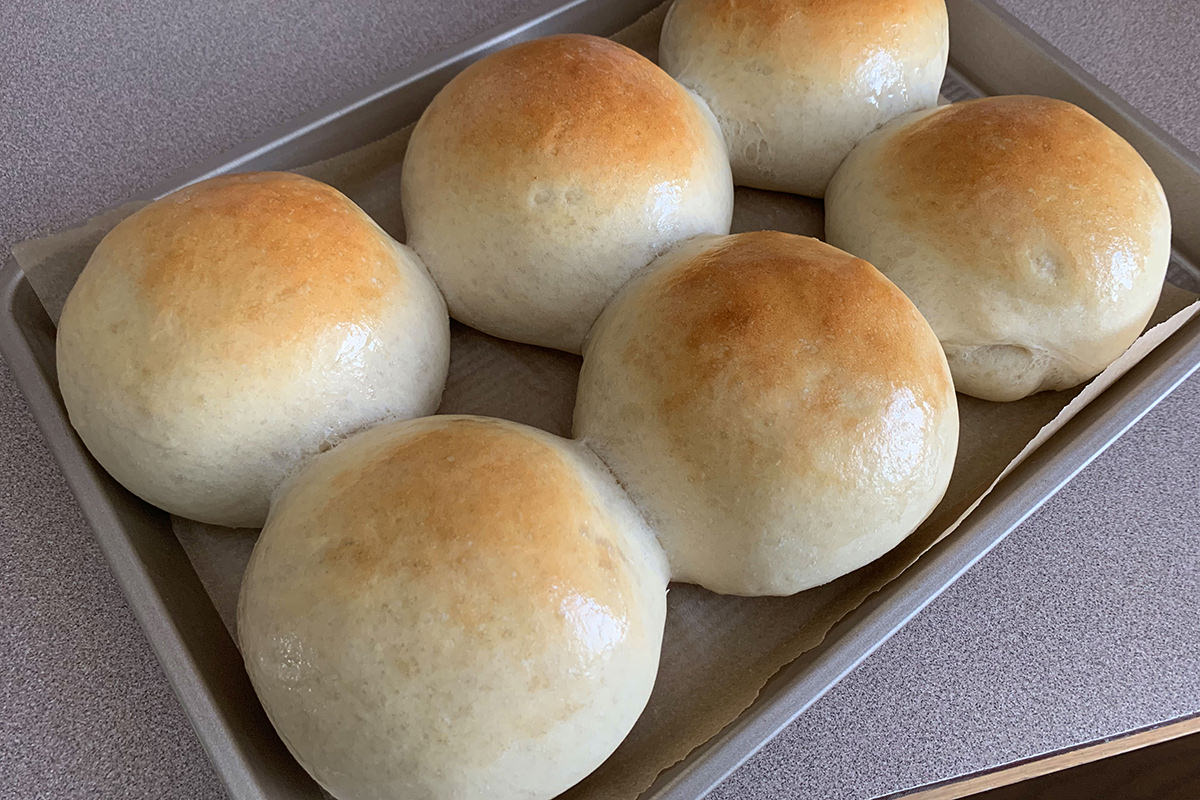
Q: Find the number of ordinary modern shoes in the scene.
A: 0